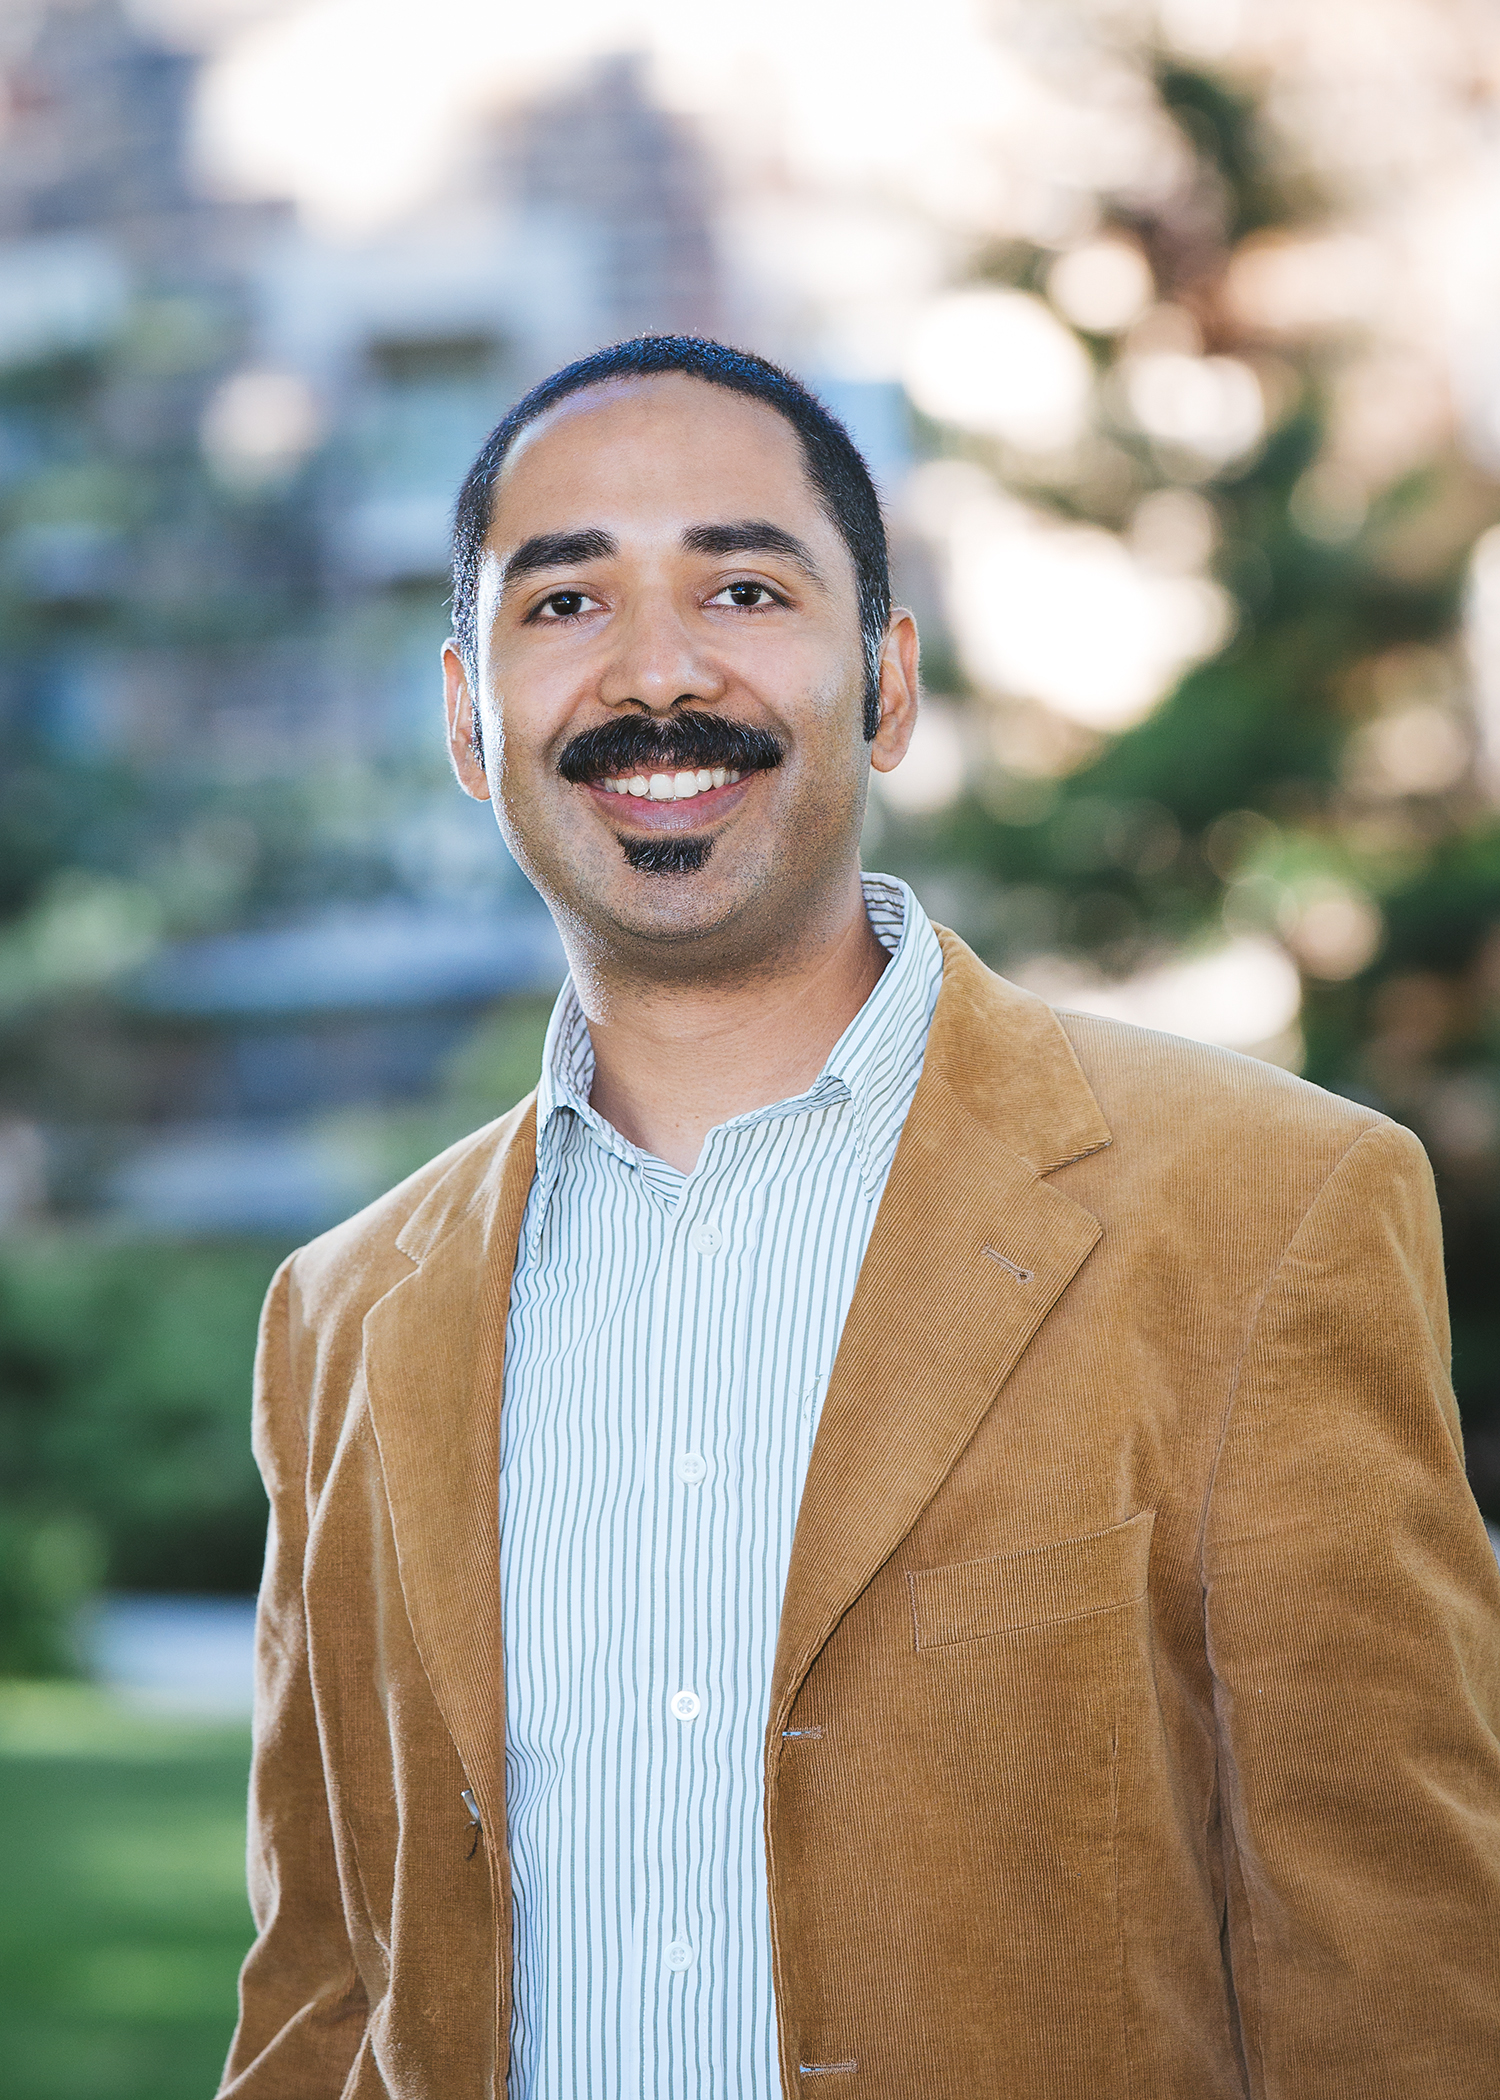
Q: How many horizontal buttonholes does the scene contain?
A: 2